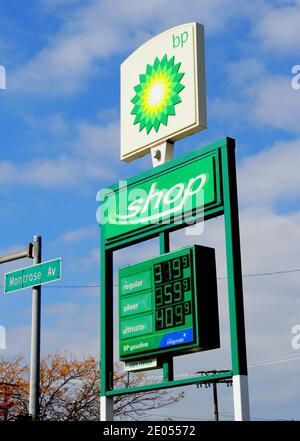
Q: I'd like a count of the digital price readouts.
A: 3